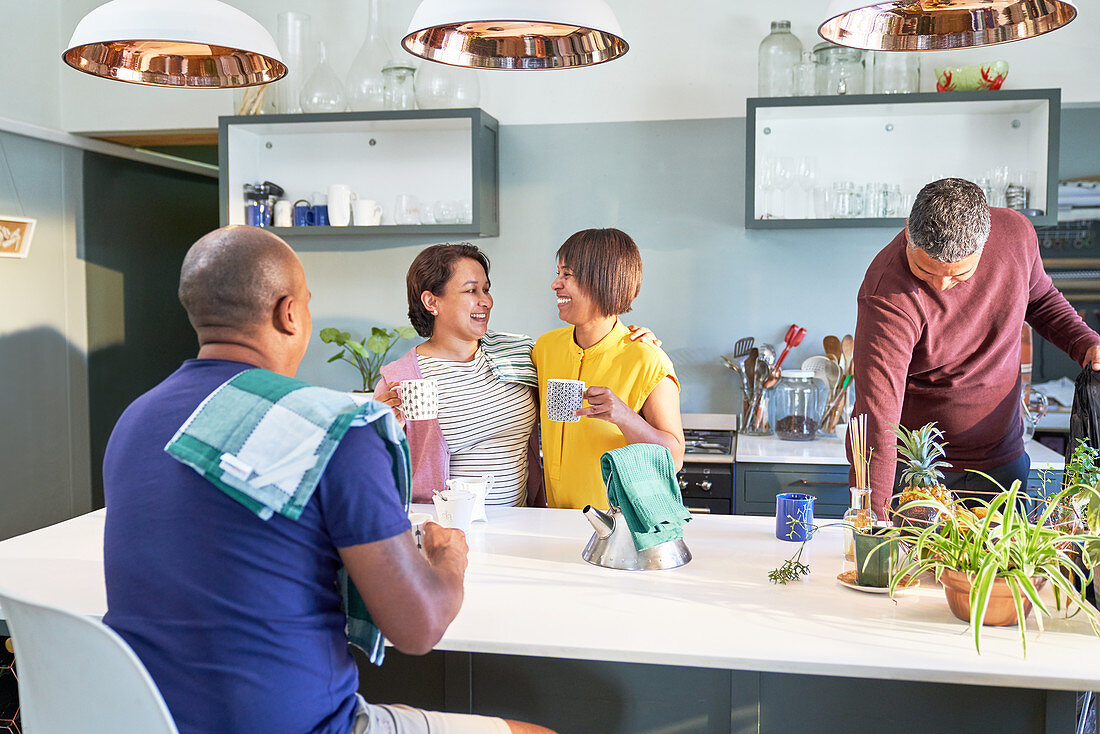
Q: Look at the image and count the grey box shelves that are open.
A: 2